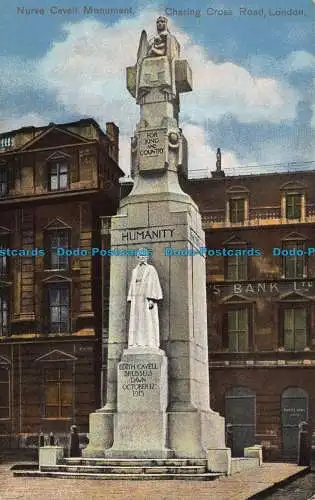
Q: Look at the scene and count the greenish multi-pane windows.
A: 6